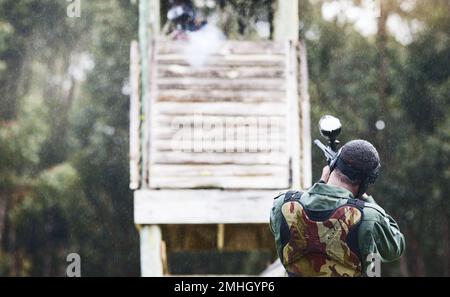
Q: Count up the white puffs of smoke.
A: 1